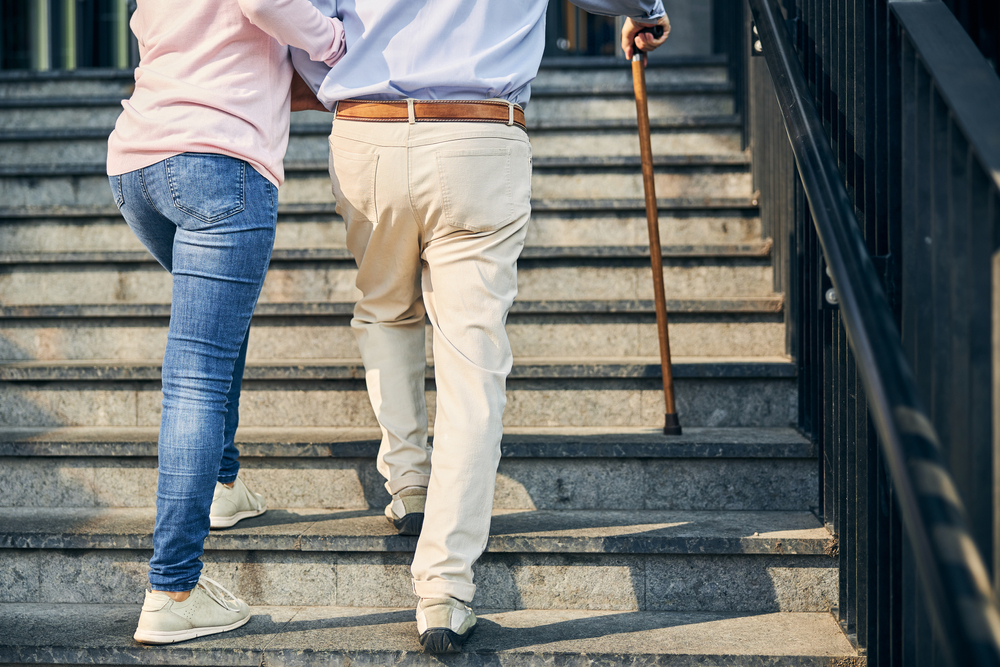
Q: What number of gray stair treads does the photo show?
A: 11